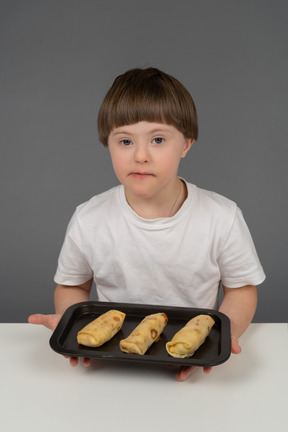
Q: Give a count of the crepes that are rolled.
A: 3